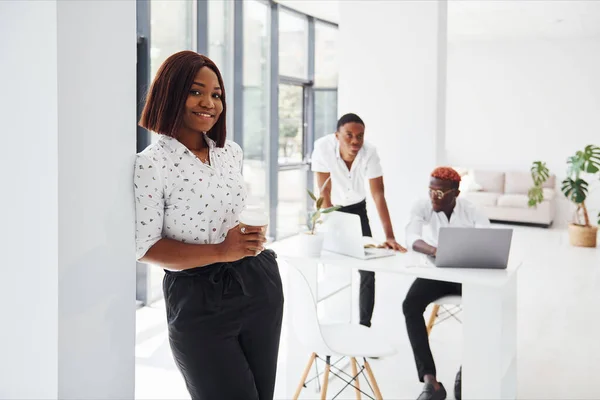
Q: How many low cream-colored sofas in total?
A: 1